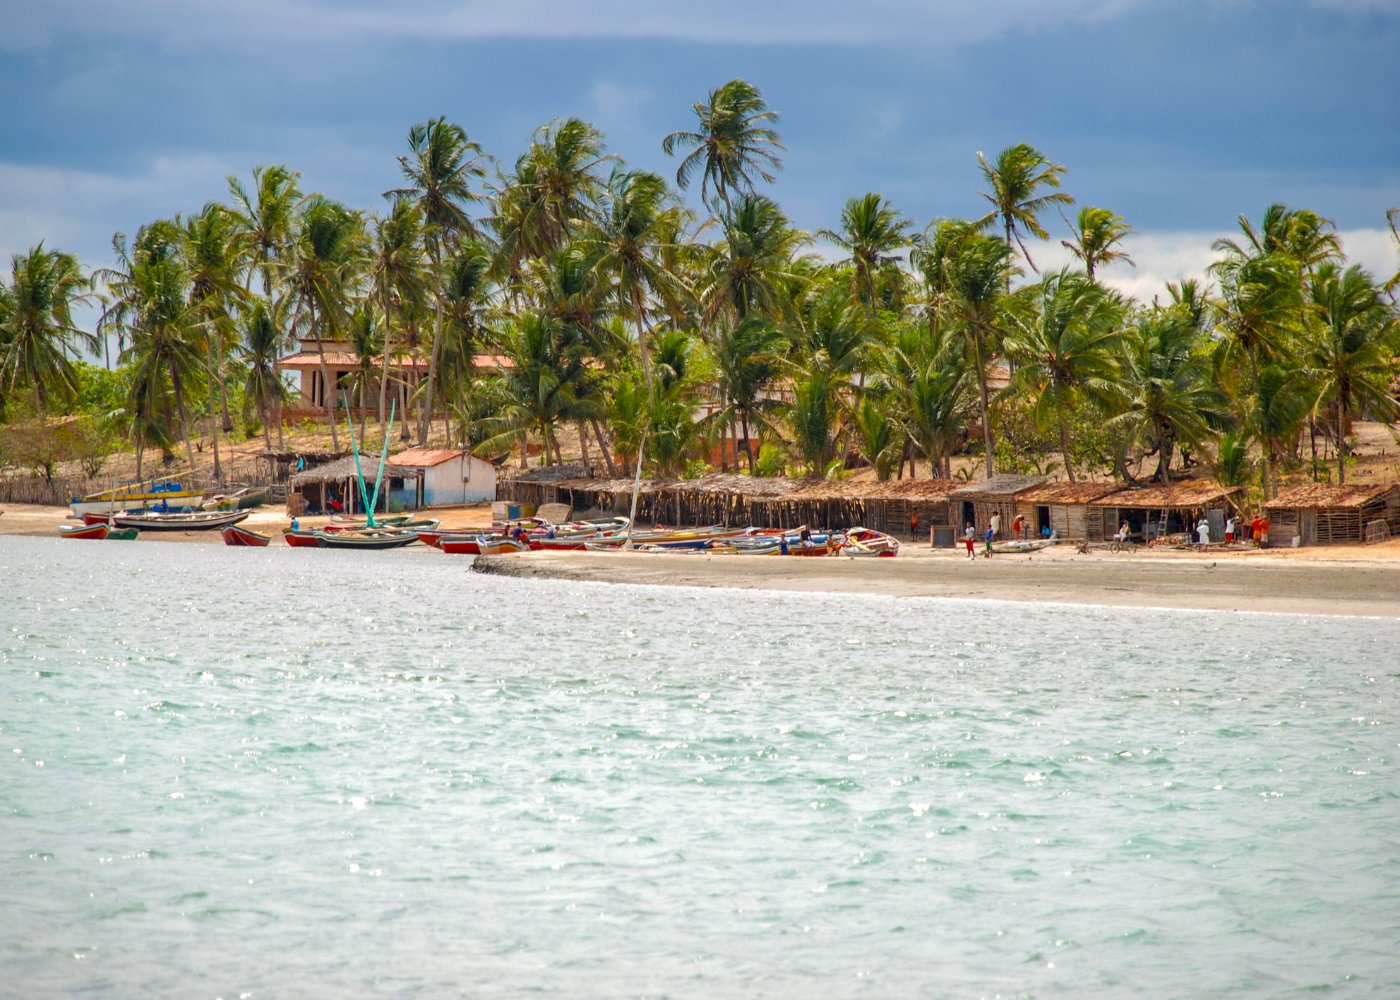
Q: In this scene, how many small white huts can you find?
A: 1